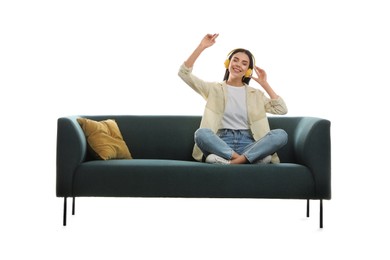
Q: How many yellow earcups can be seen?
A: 2